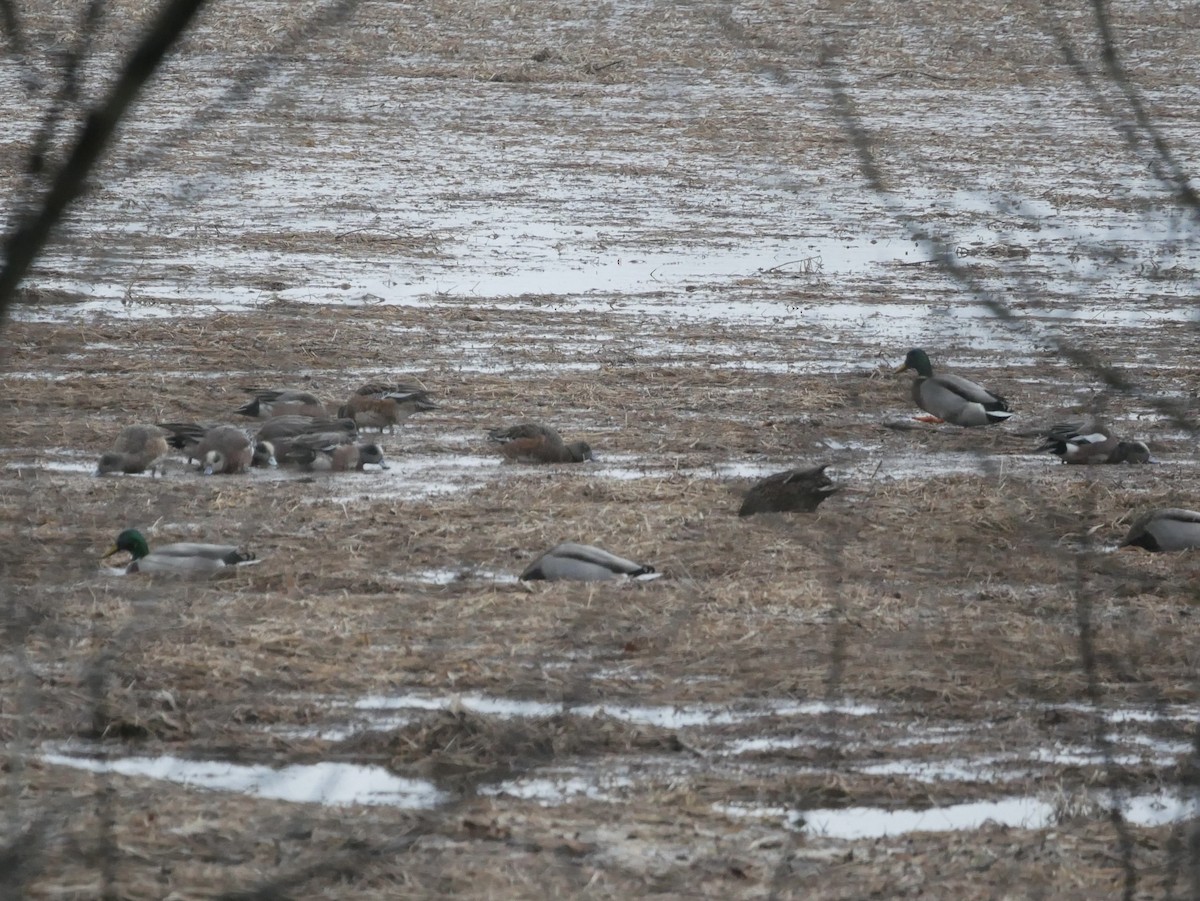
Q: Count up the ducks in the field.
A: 14